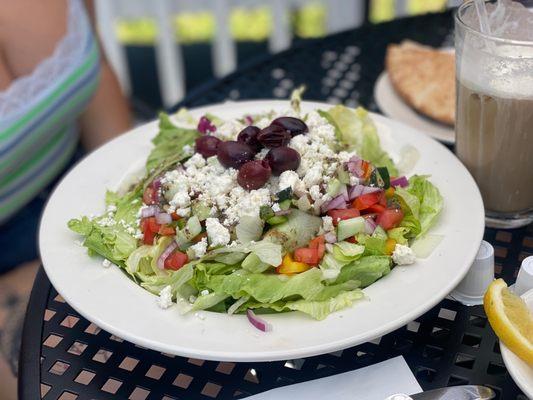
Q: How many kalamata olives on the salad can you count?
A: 7